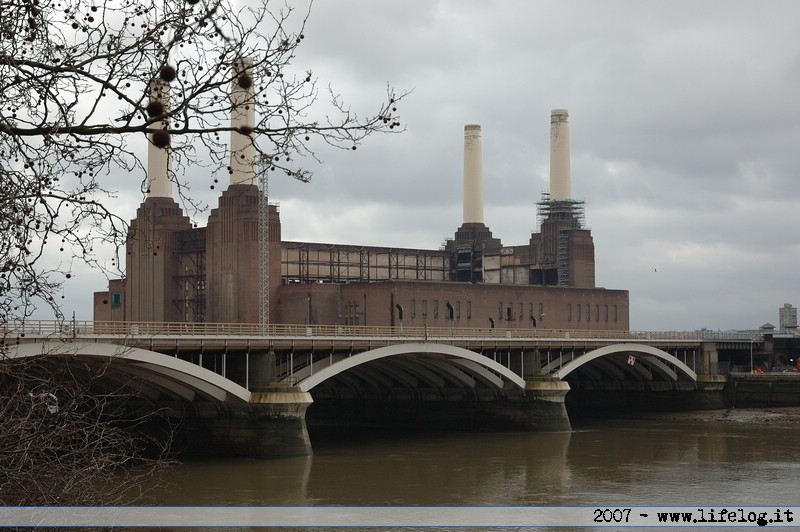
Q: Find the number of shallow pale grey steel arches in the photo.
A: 3